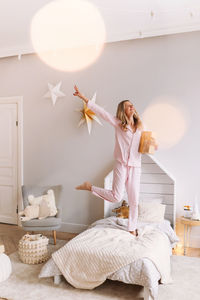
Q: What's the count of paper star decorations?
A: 2